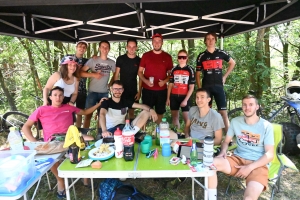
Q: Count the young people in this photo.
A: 11